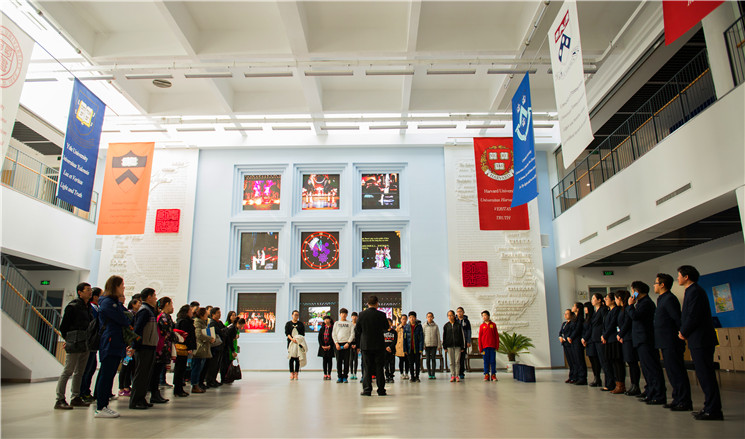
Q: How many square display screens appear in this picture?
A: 9